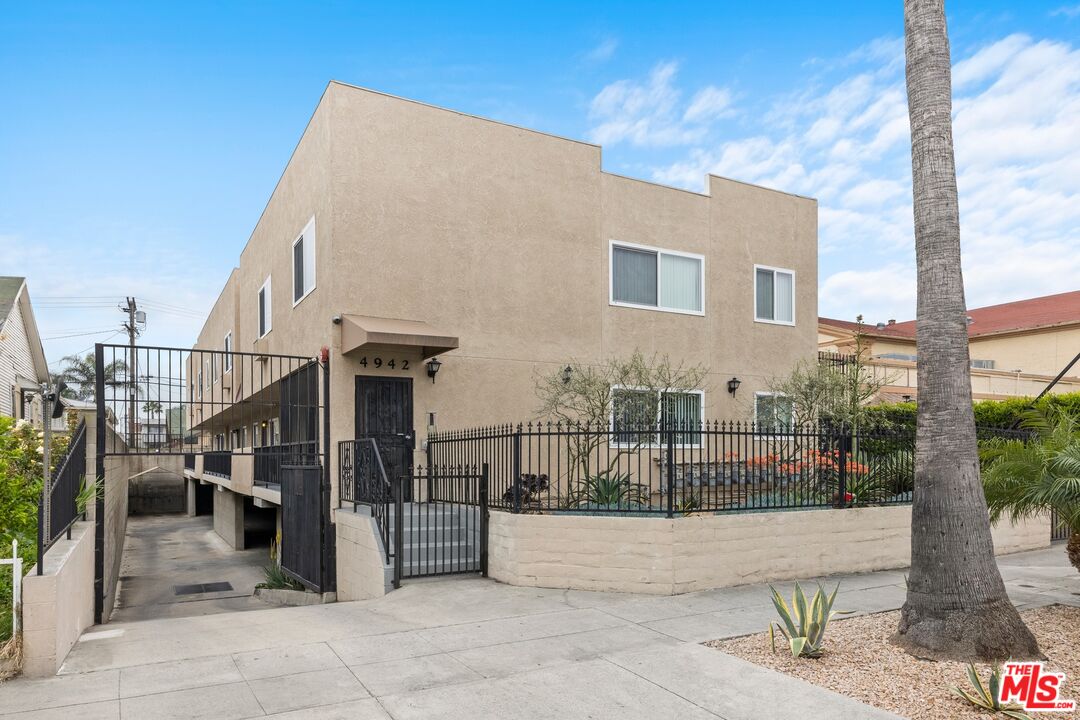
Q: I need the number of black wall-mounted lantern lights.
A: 3